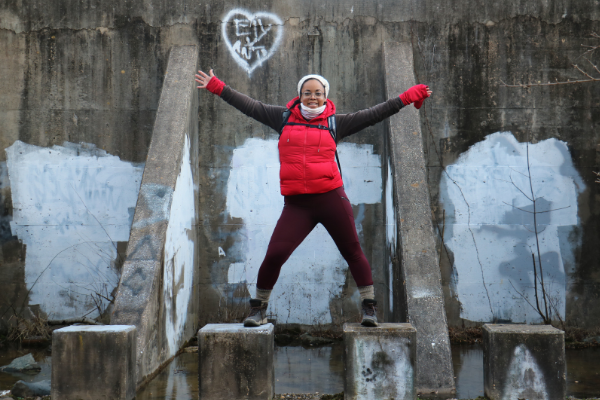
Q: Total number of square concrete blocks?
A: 4